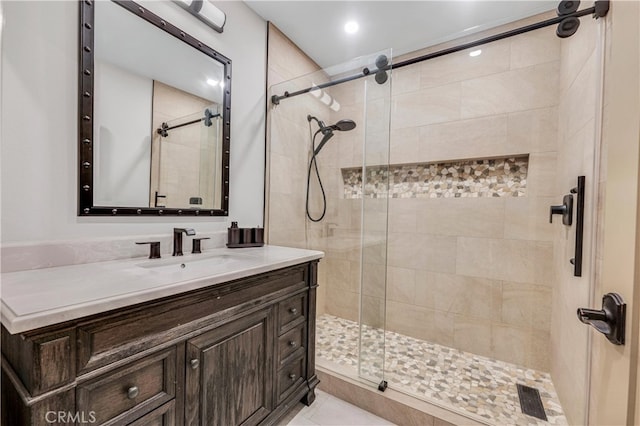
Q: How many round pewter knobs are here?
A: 5